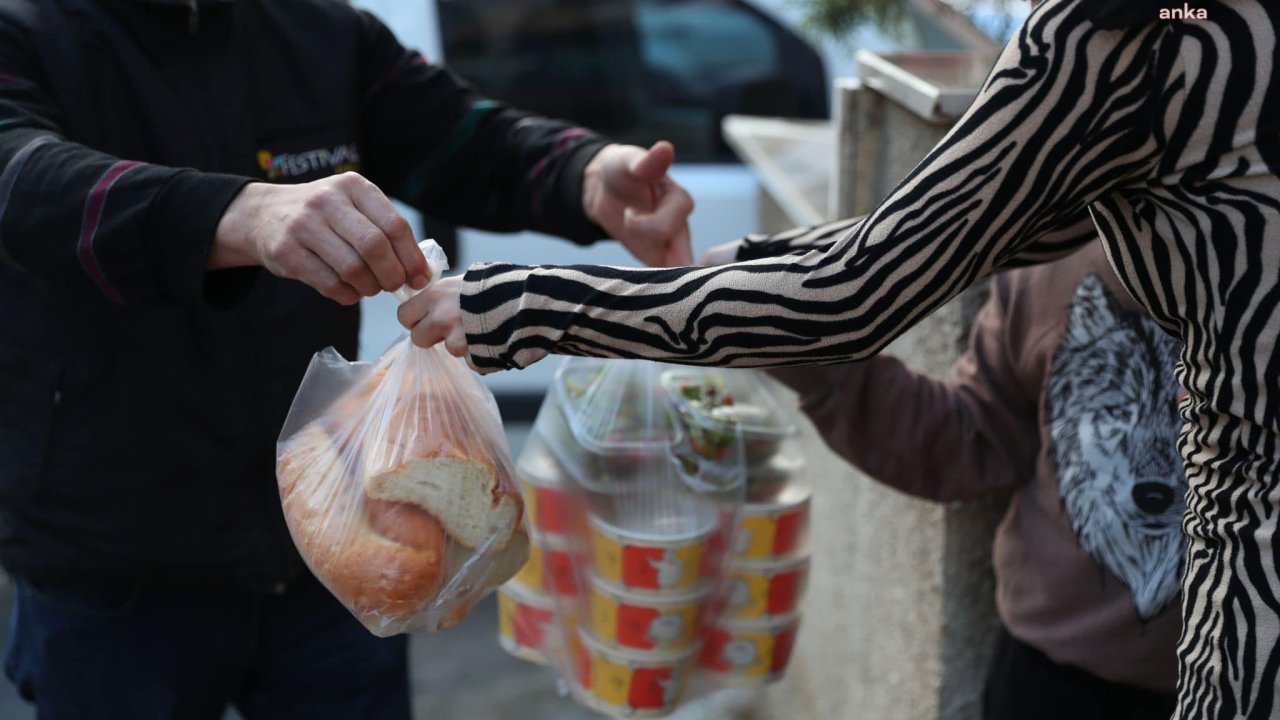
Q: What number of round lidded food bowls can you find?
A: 9